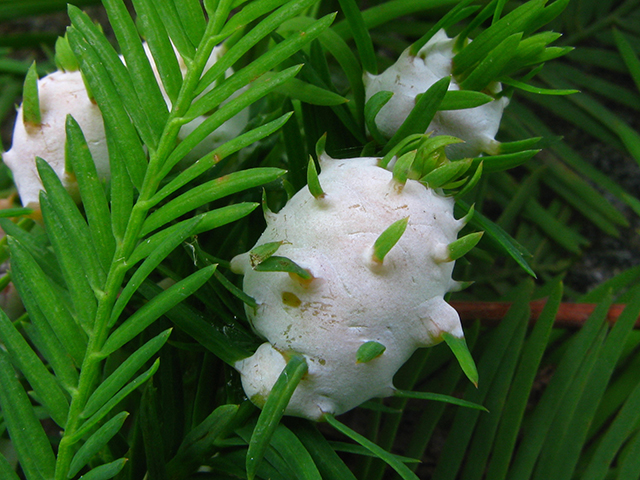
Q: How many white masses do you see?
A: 4